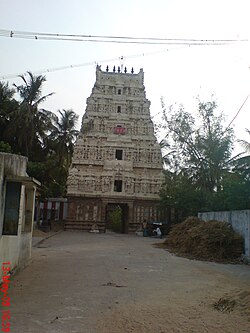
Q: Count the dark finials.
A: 5